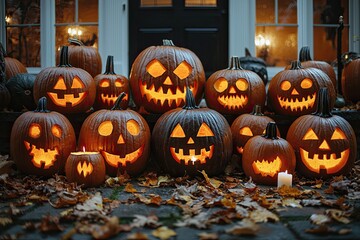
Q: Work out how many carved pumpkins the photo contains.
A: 12